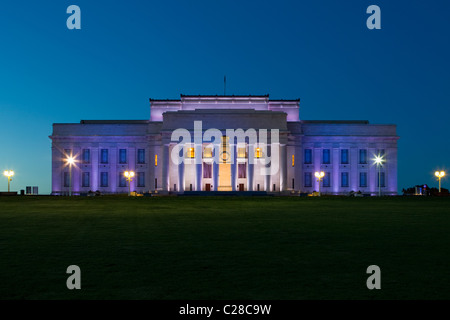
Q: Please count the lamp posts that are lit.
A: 6